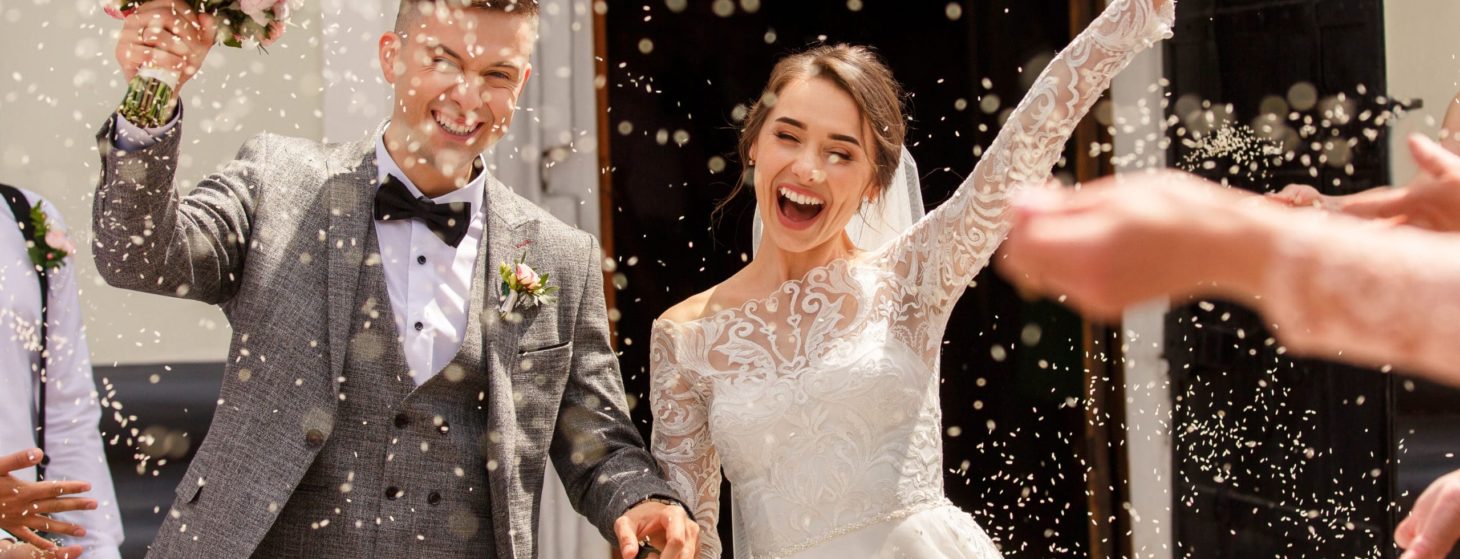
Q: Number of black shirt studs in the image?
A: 2